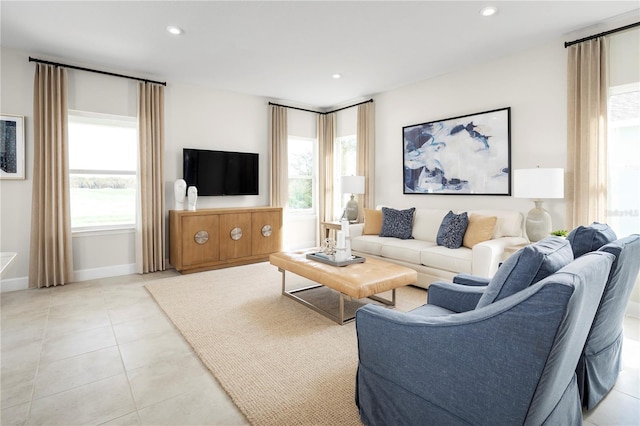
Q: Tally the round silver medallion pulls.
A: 3